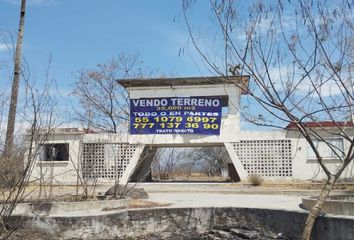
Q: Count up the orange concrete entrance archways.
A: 0